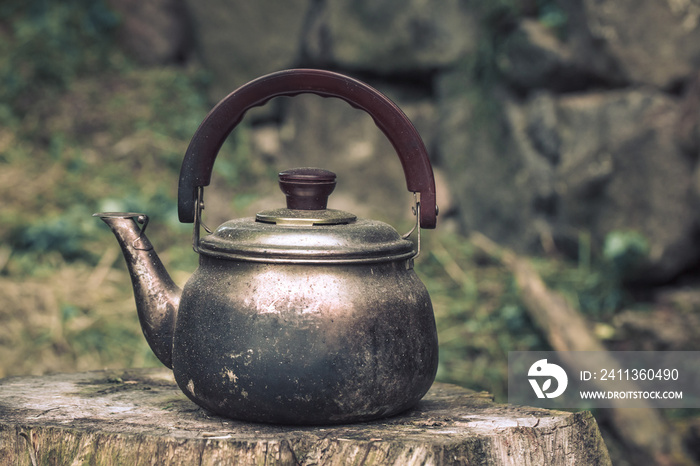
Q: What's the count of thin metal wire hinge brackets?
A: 2